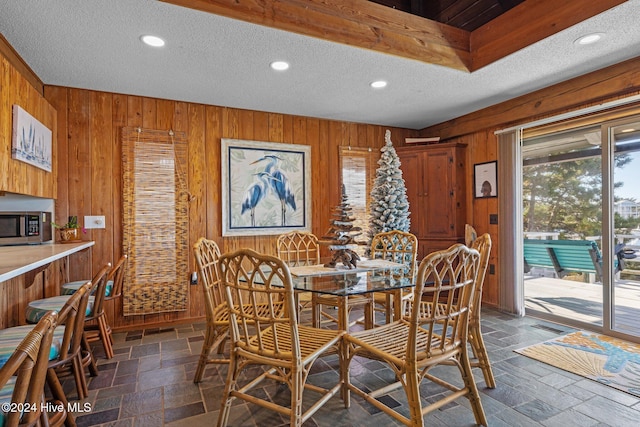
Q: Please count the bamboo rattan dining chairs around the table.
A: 6